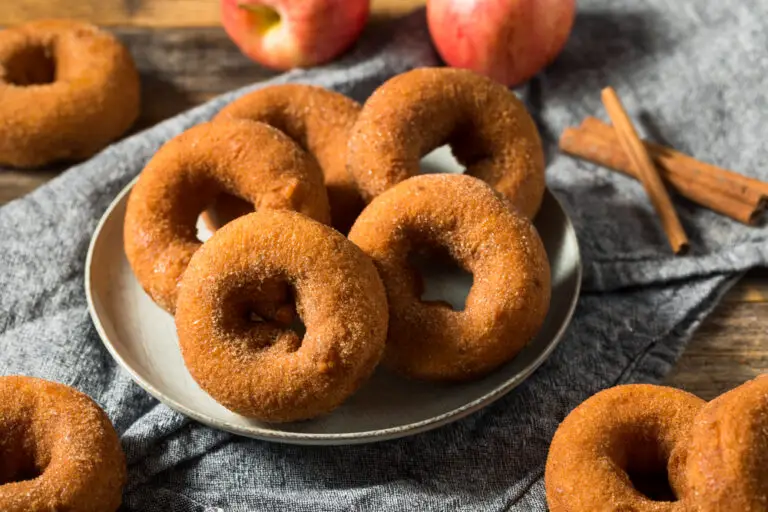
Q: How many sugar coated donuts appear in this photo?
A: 9